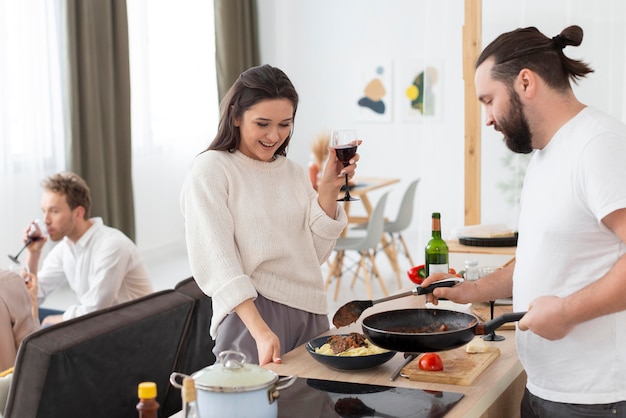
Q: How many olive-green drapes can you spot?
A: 2